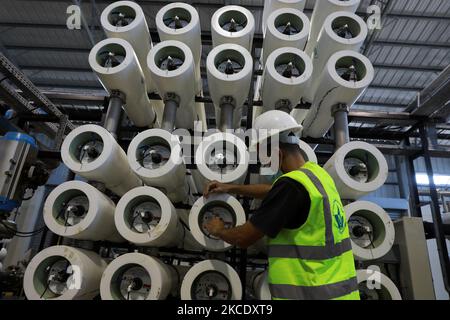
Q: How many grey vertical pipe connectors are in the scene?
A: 5